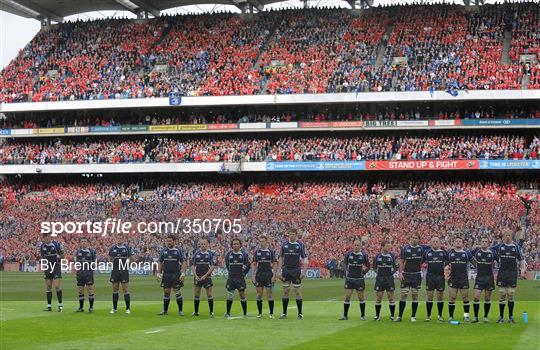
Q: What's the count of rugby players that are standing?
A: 15